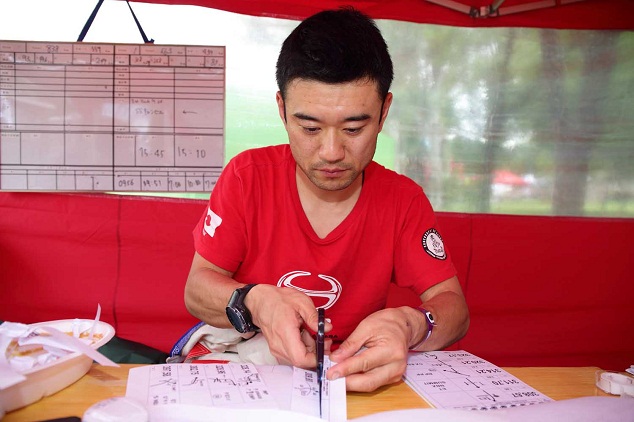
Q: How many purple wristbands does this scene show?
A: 1